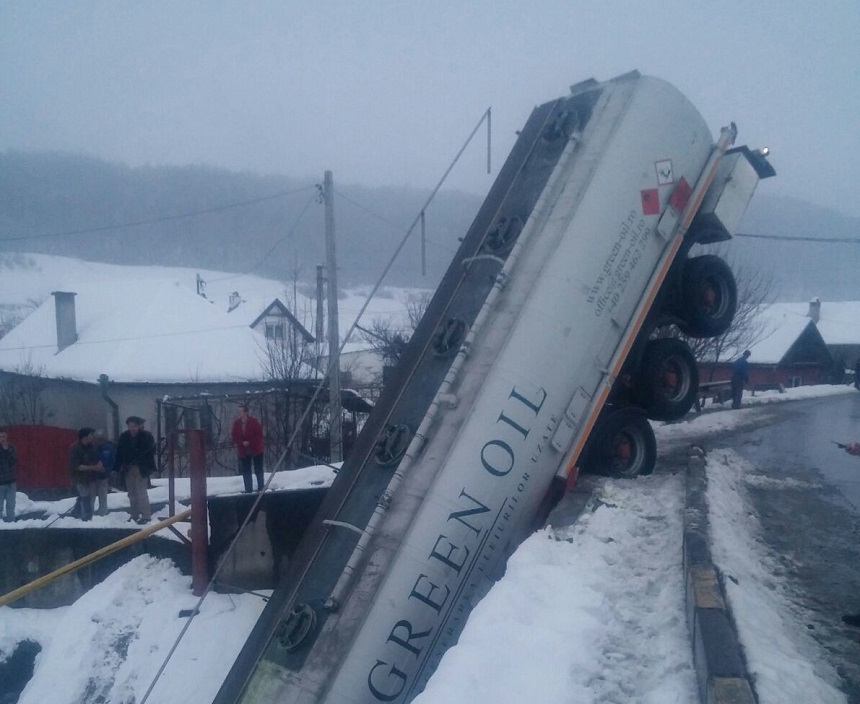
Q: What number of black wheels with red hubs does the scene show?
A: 3